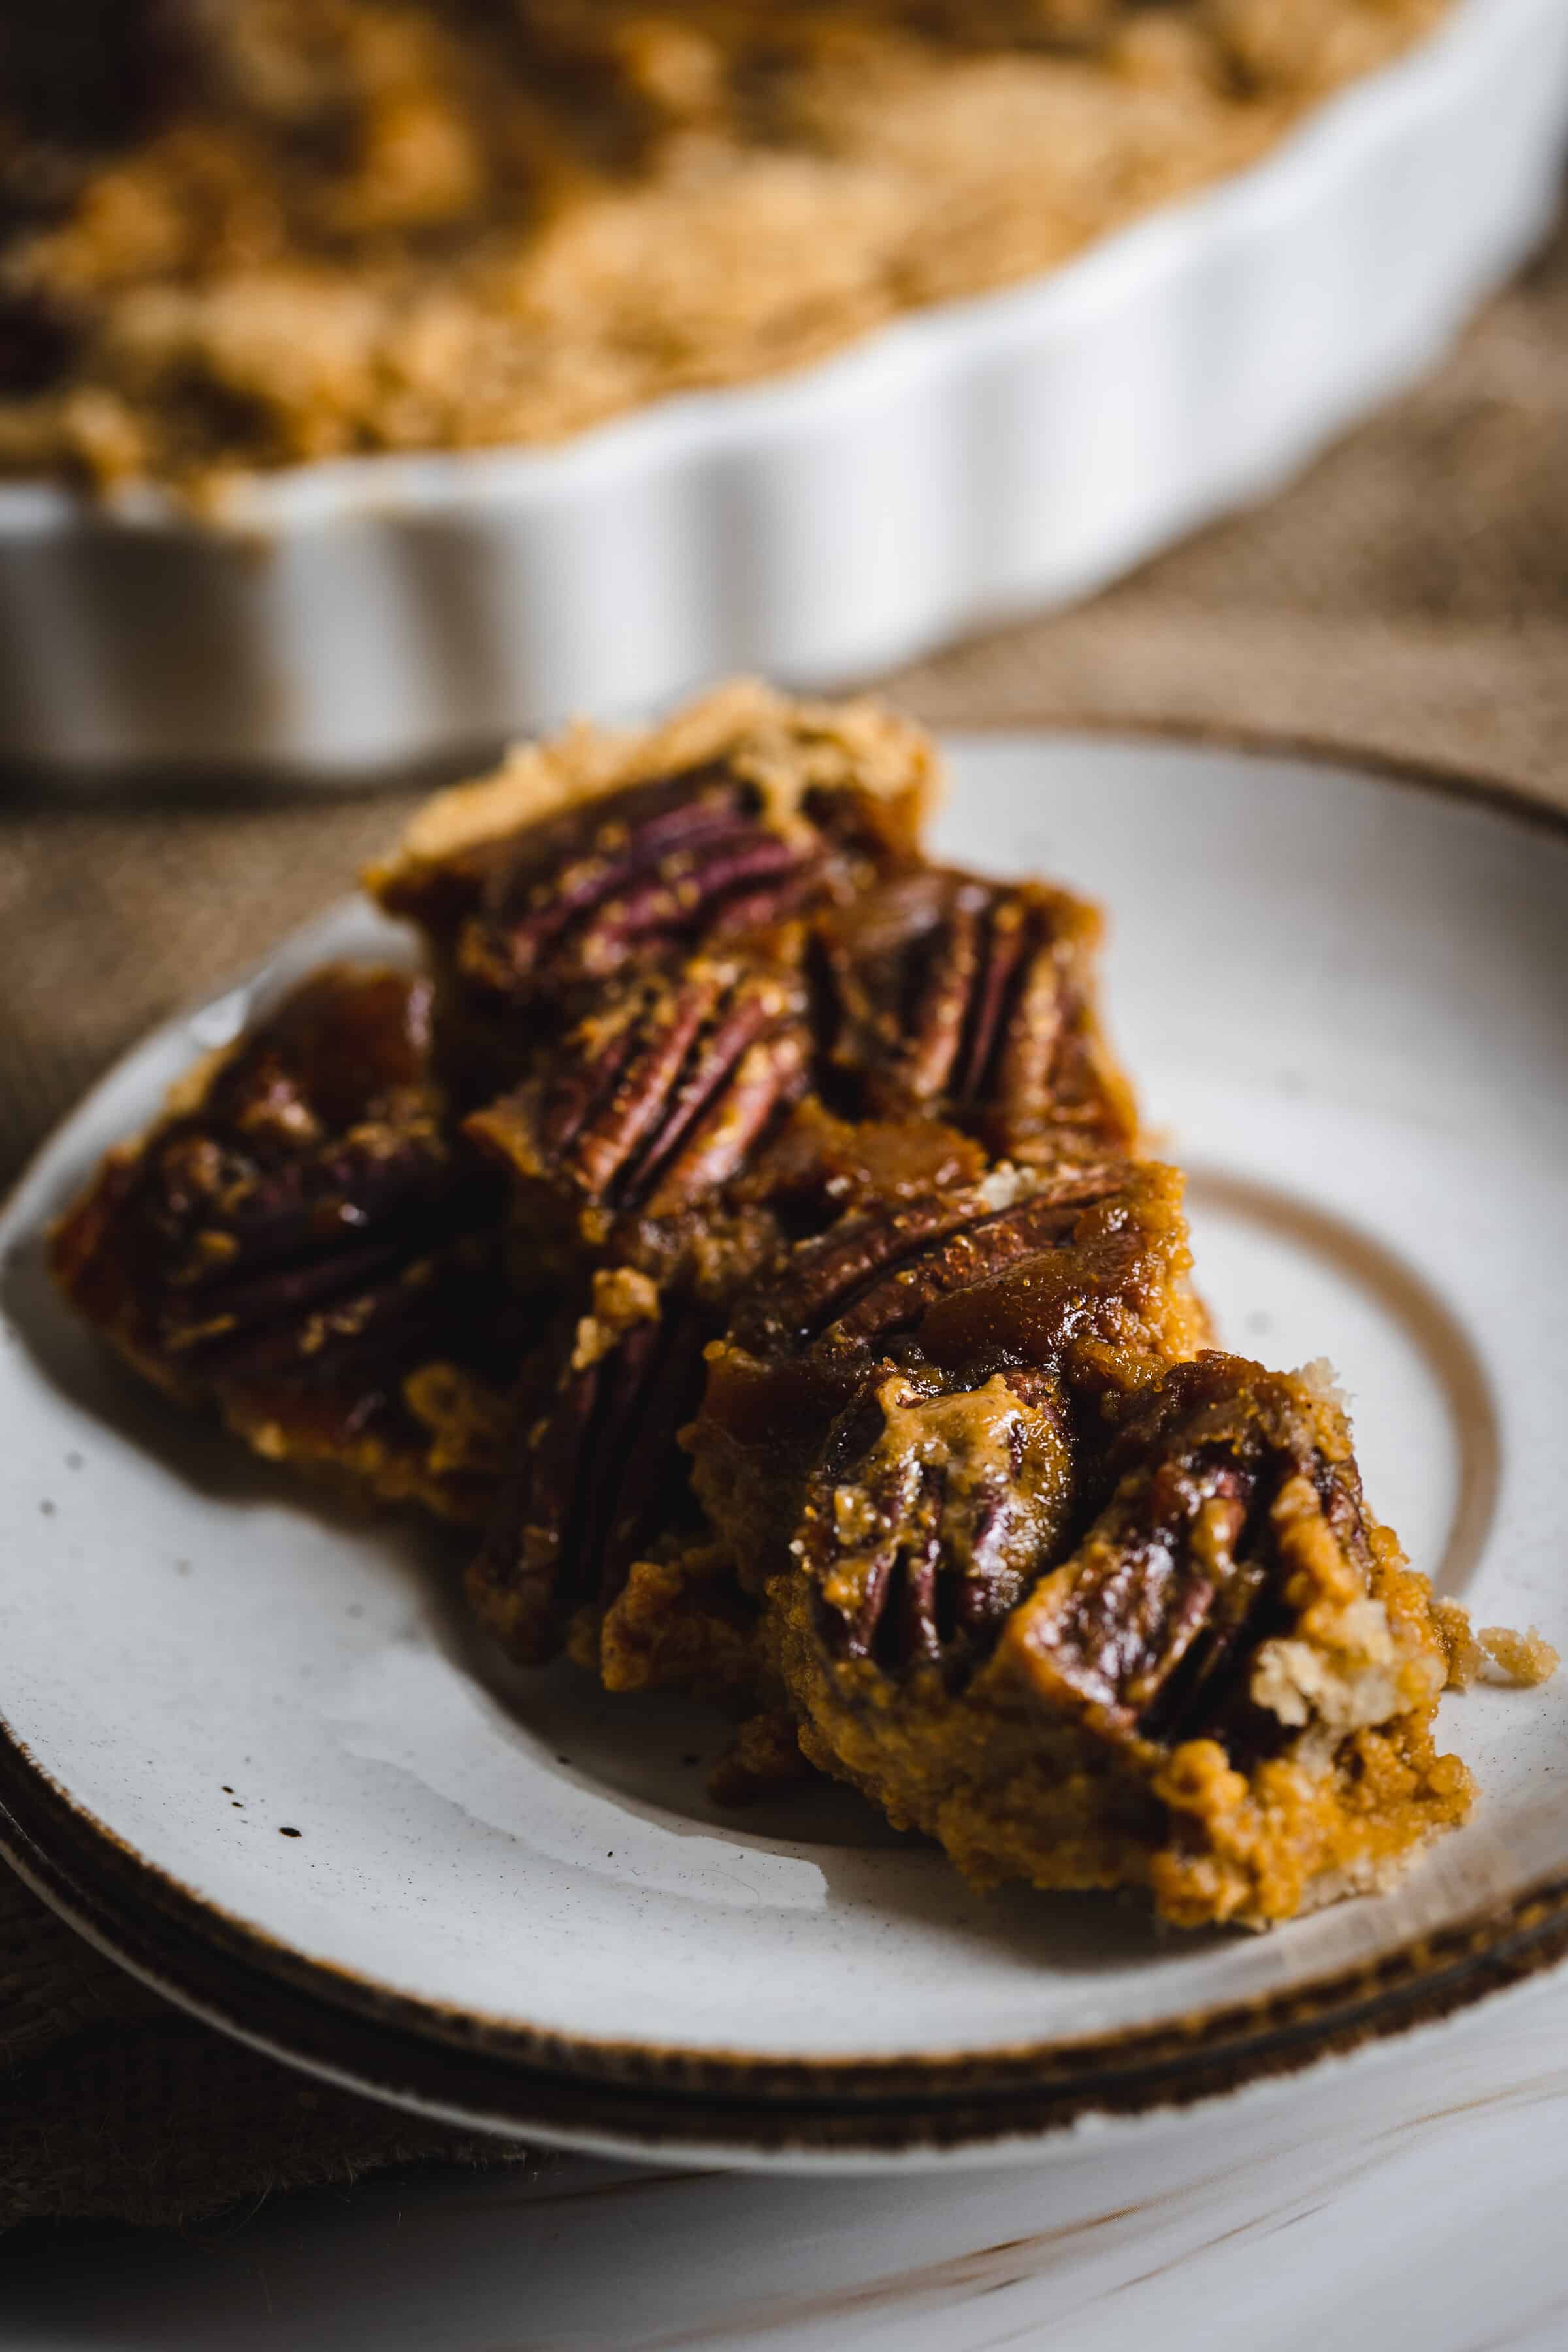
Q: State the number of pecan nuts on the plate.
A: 8